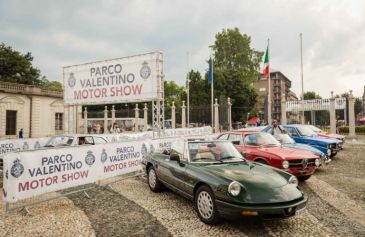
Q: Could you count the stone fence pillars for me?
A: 12